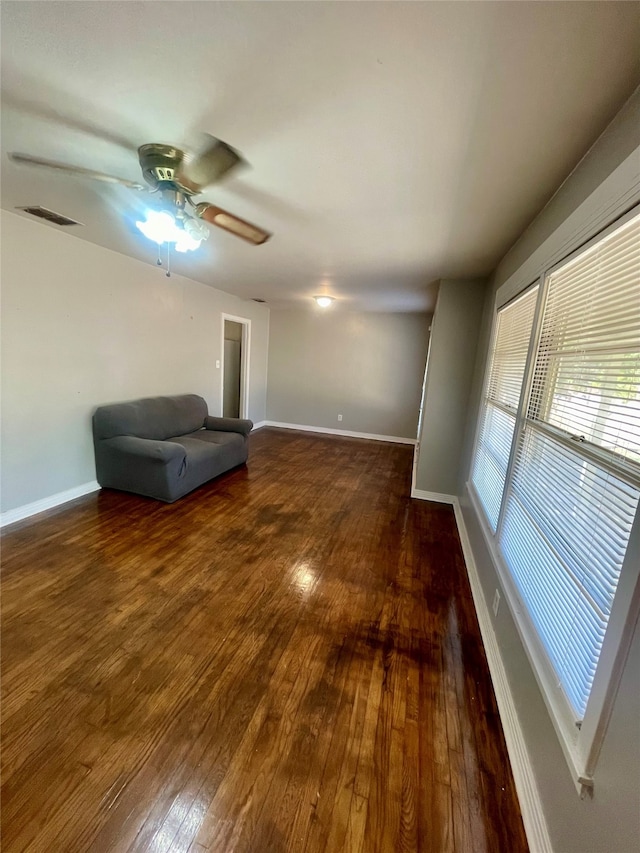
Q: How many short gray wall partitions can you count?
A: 1